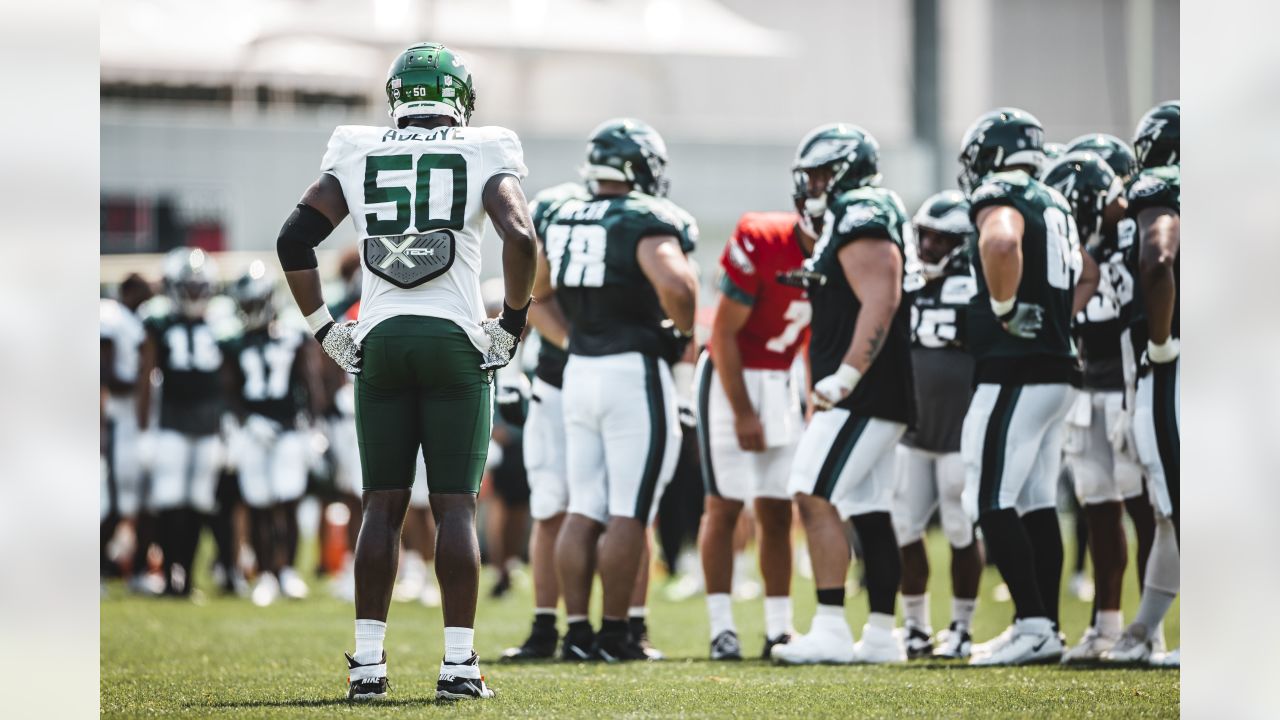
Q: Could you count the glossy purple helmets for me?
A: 0